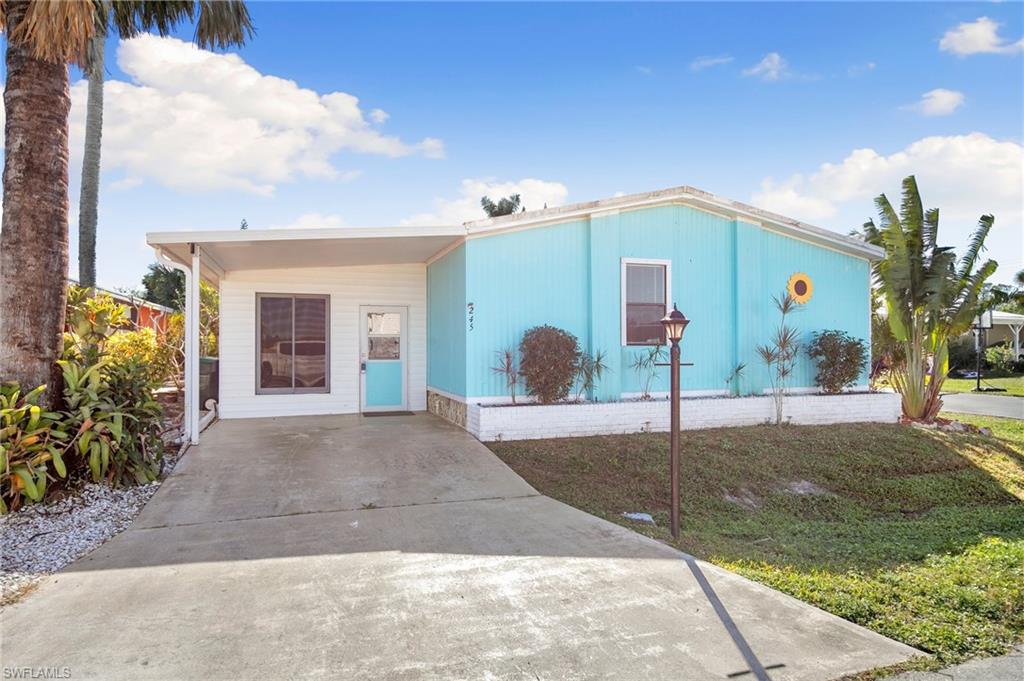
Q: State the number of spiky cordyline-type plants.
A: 5